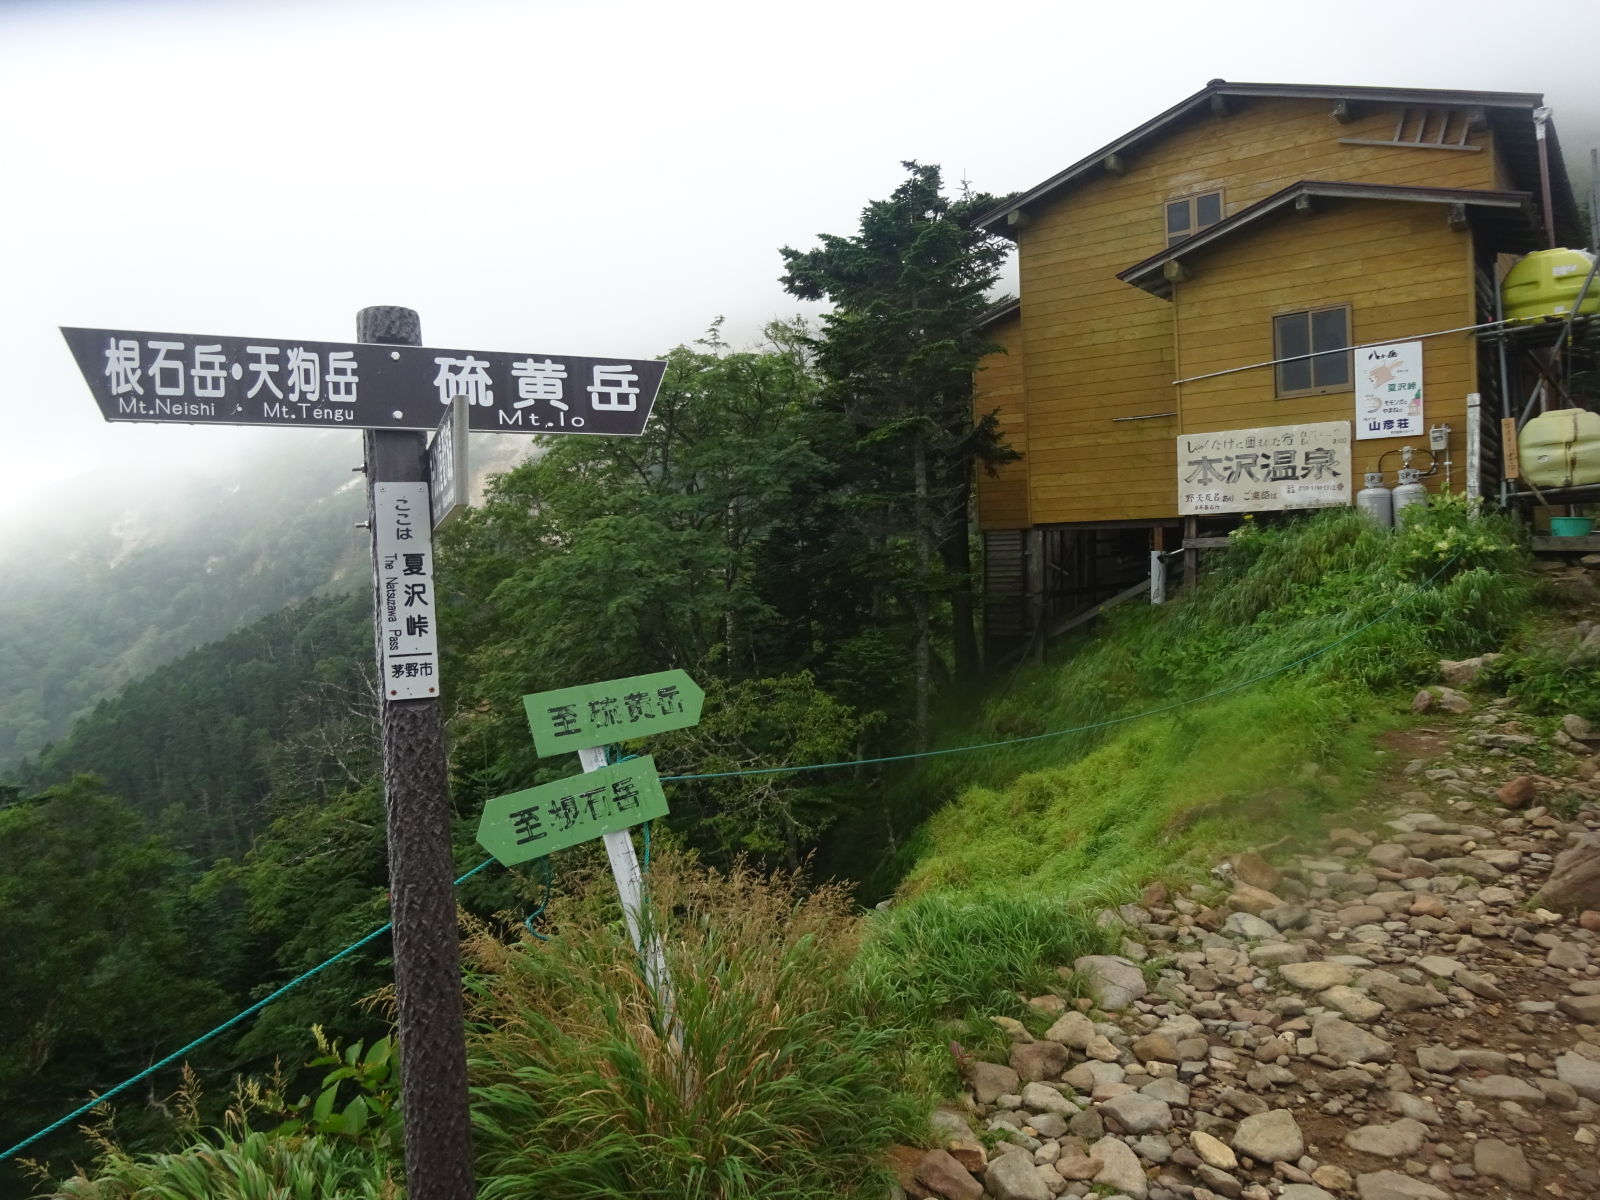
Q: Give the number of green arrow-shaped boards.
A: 2